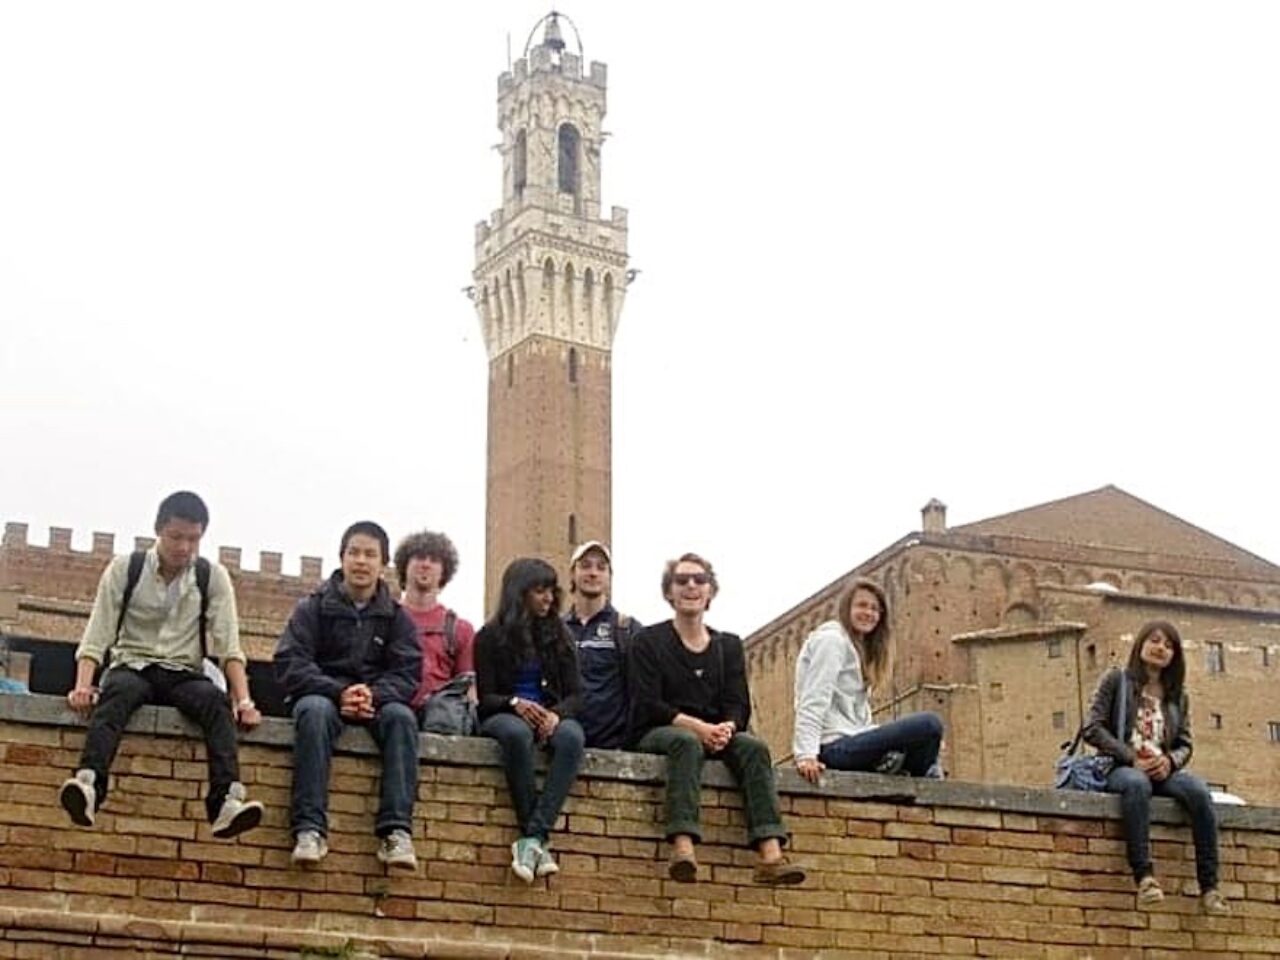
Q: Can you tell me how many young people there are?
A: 8